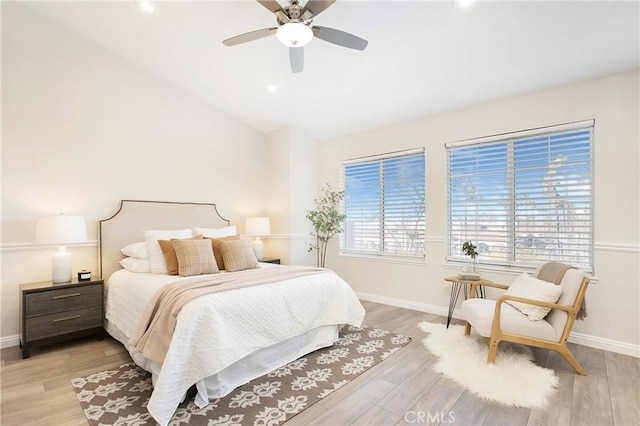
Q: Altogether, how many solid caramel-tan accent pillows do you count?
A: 2